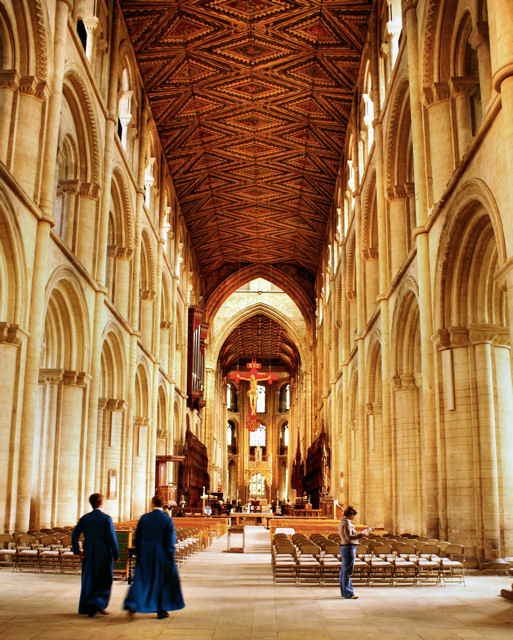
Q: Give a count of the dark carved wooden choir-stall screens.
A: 2